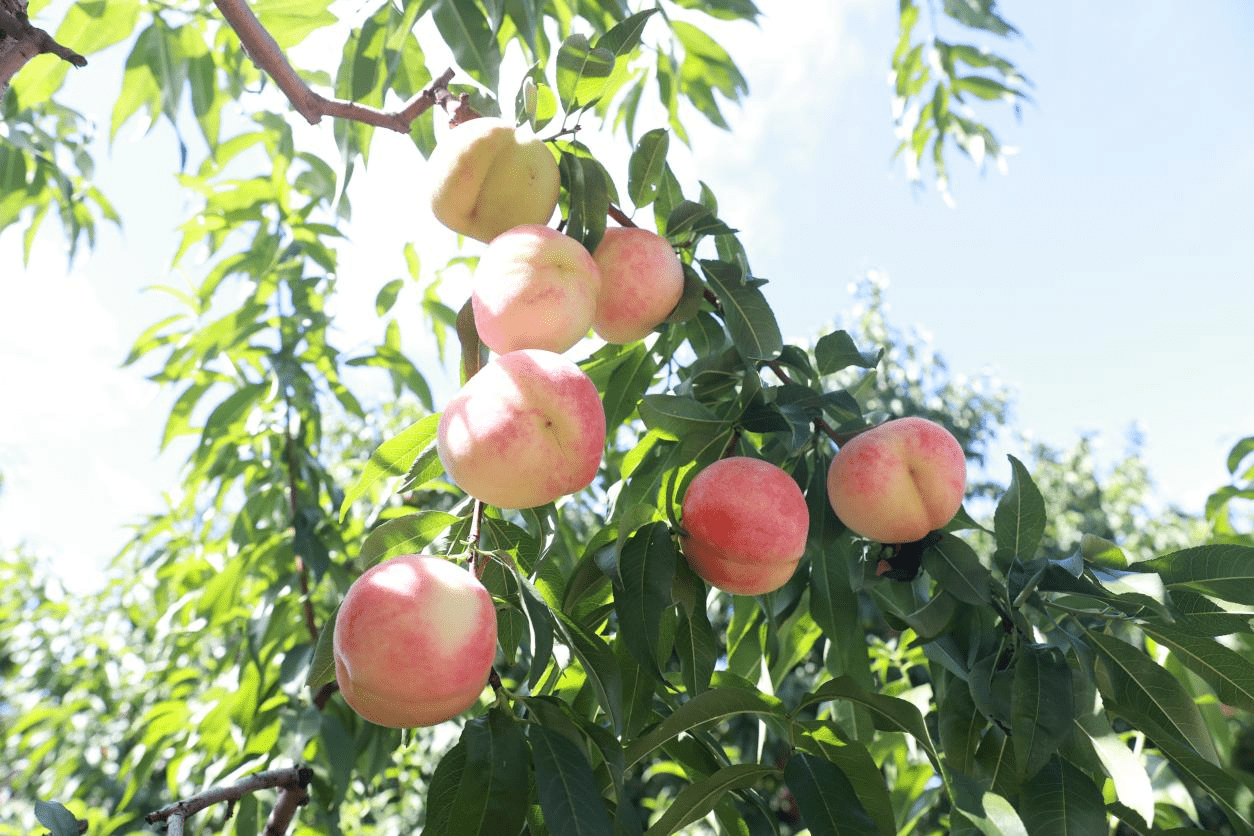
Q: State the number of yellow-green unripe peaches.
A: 1